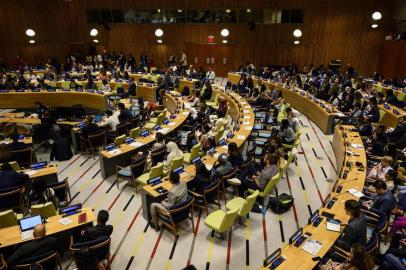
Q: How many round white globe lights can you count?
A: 6